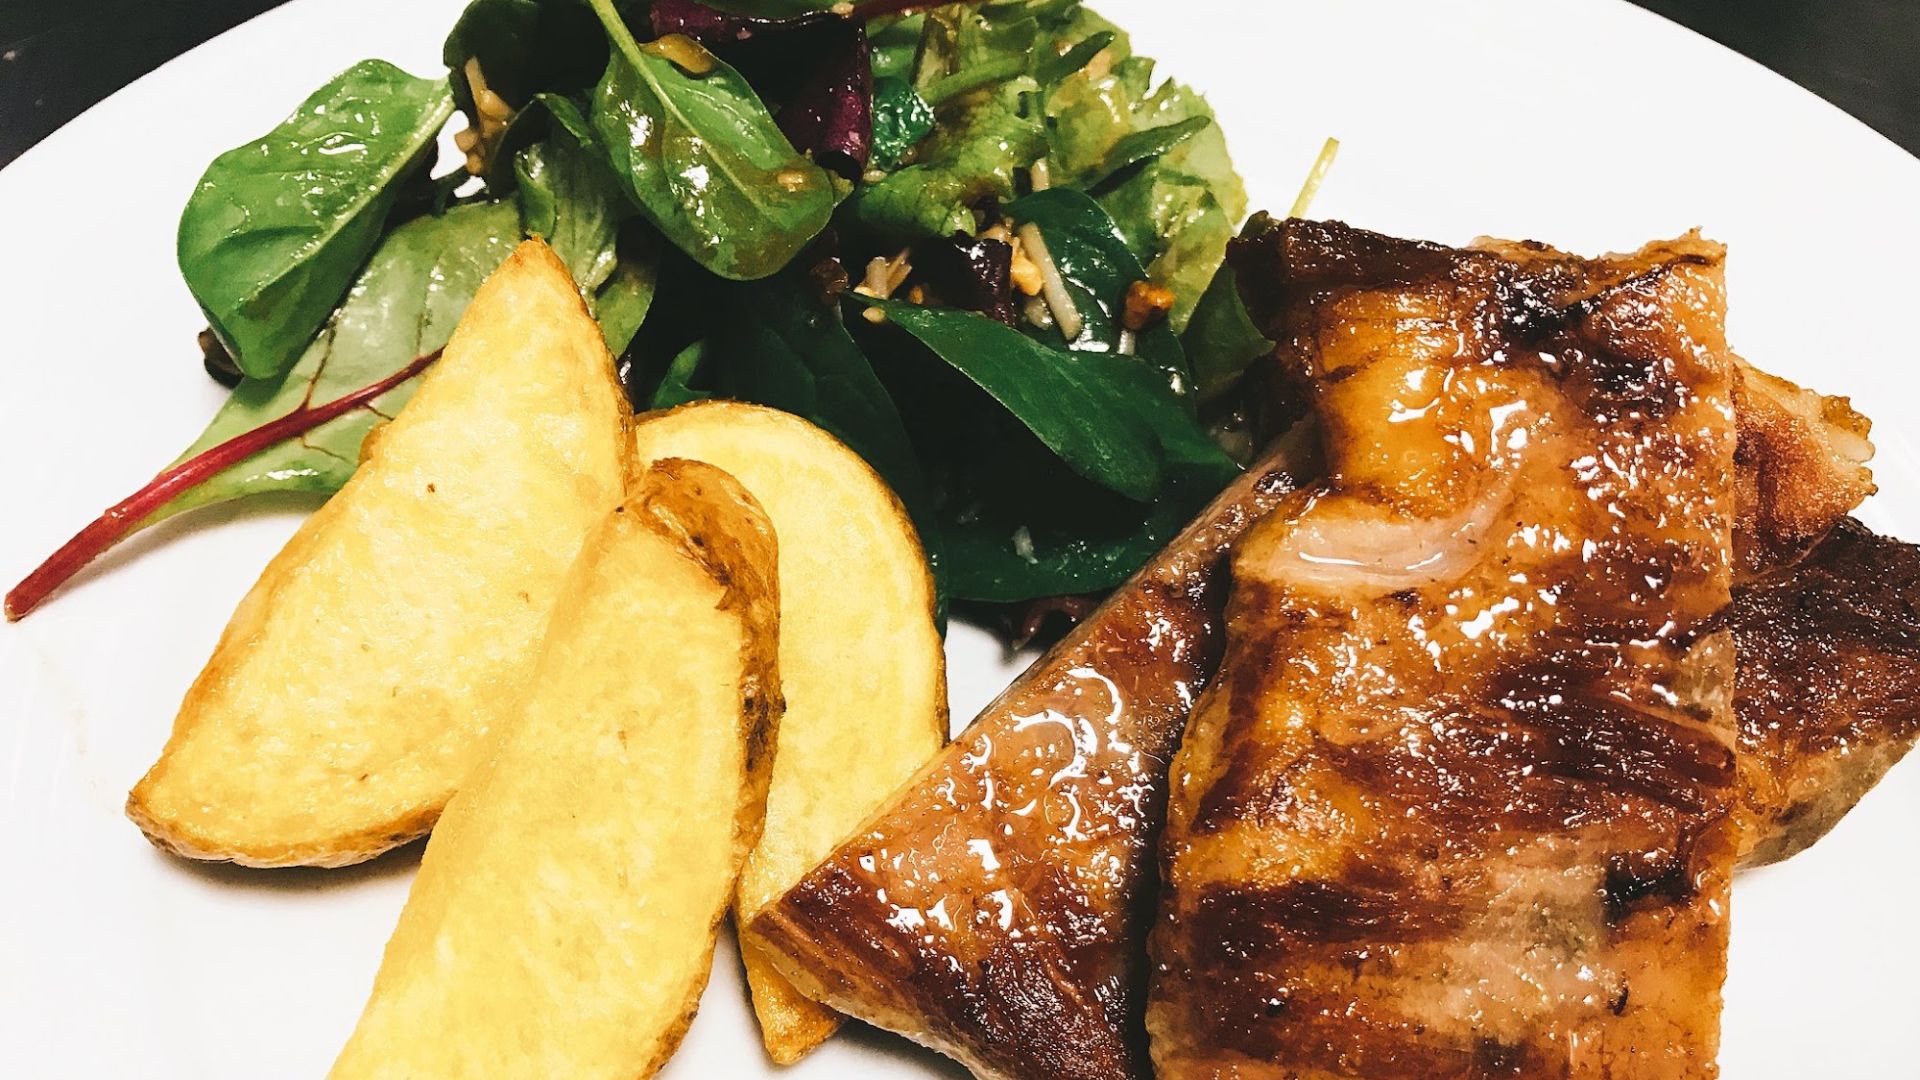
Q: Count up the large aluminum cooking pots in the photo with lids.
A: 0